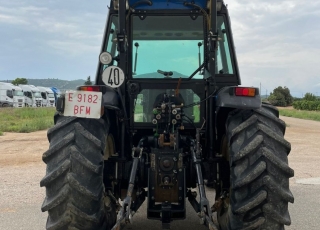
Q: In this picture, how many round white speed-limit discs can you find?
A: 1